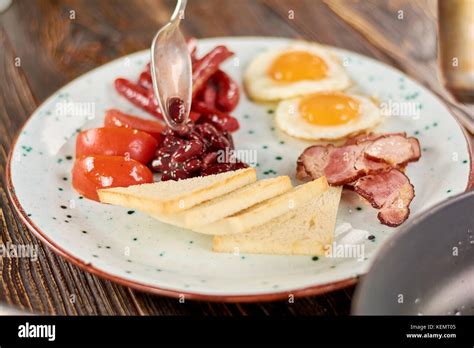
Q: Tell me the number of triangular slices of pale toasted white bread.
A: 4